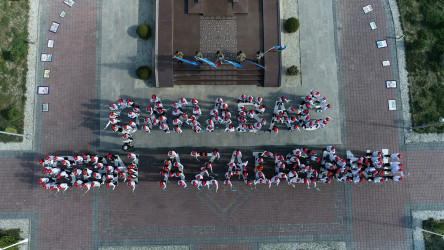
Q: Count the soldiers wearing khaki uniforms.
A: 5